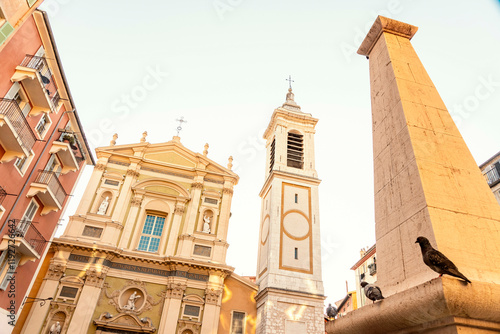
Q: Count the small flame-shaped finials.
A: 4